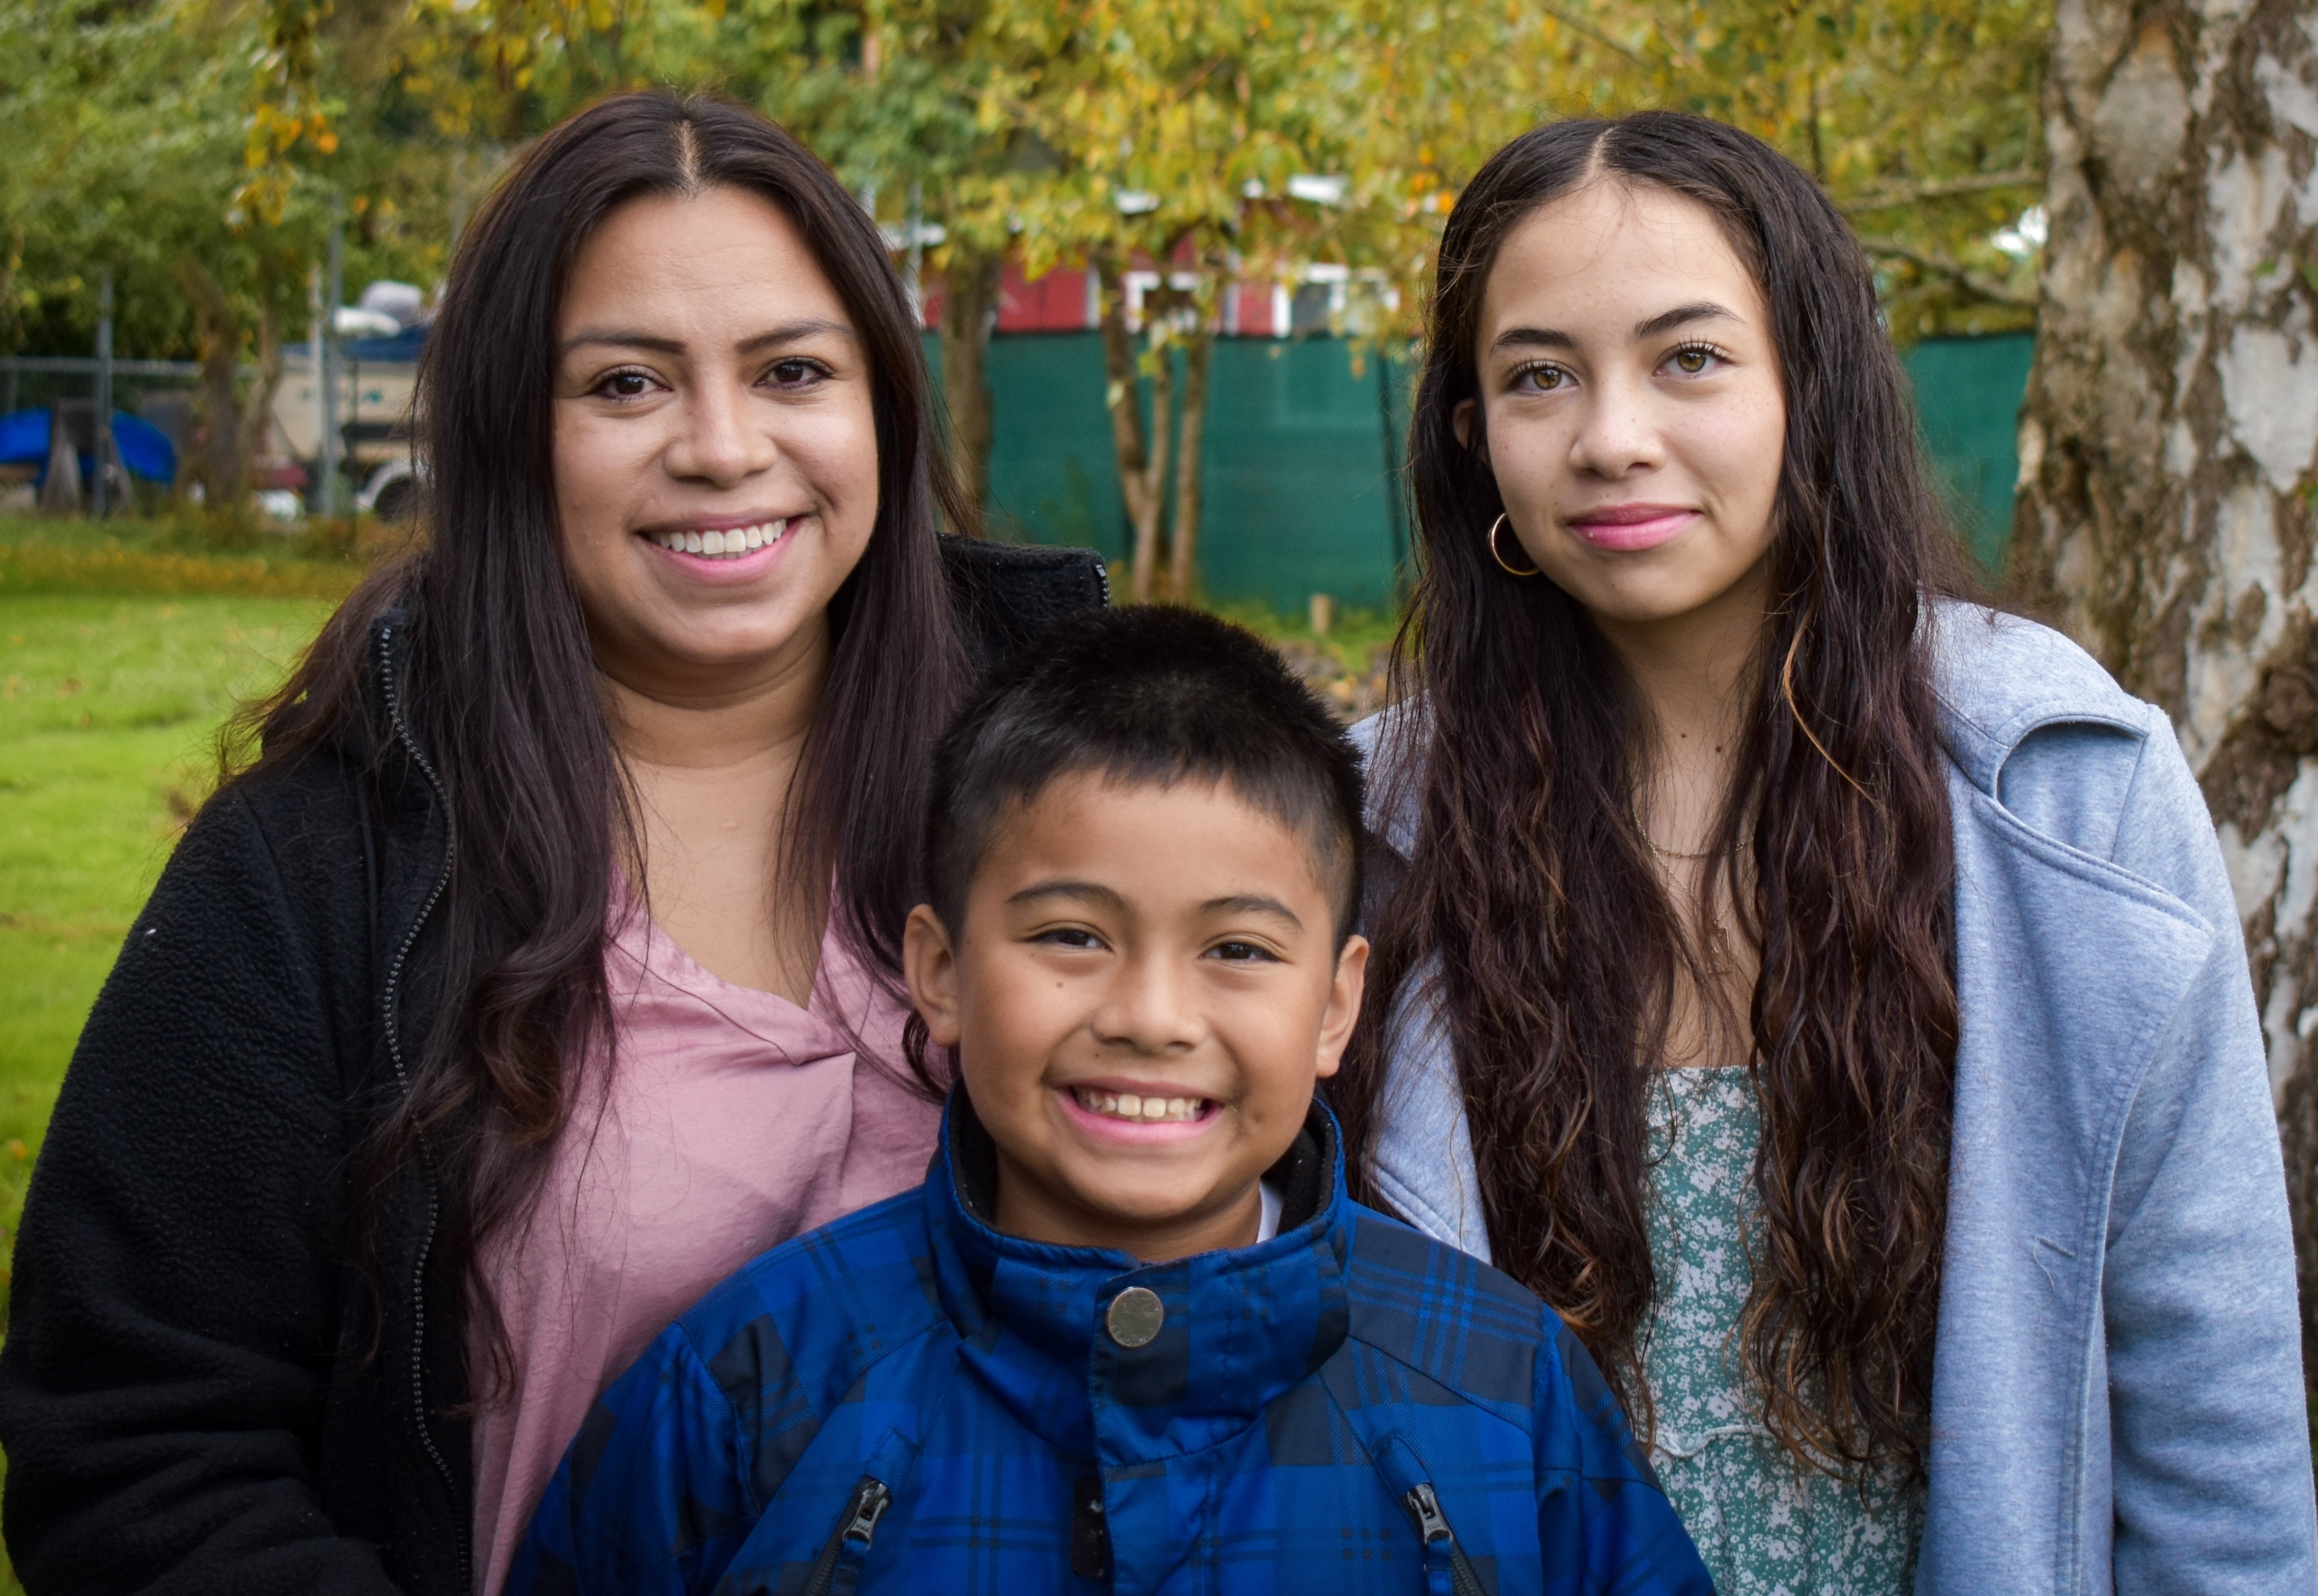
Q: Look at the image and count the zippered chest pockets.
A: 2